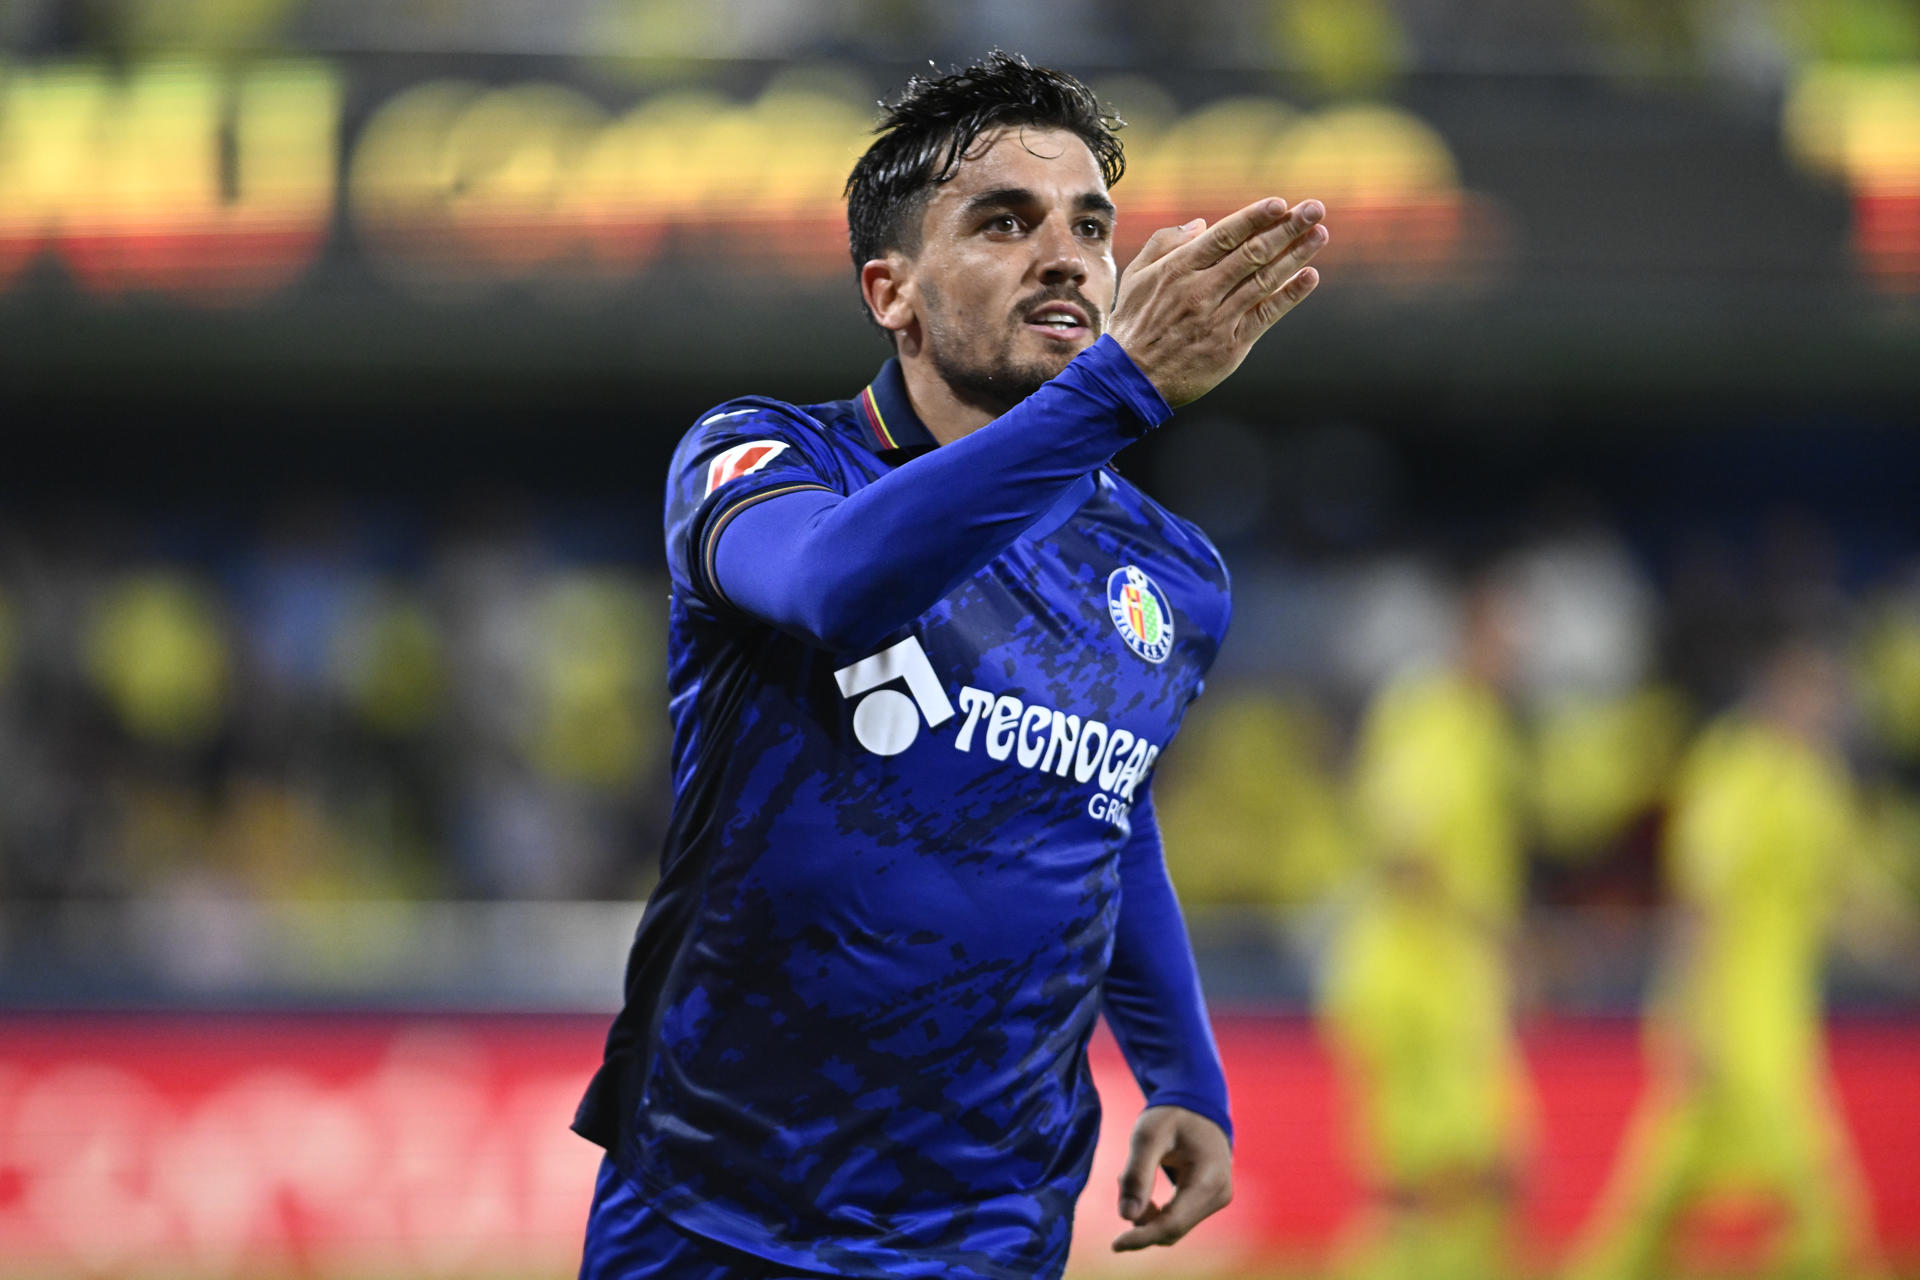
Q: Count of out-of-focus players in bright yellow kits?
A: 2